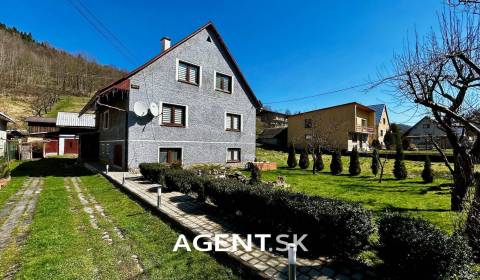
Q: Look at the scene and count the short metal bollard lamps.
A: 4